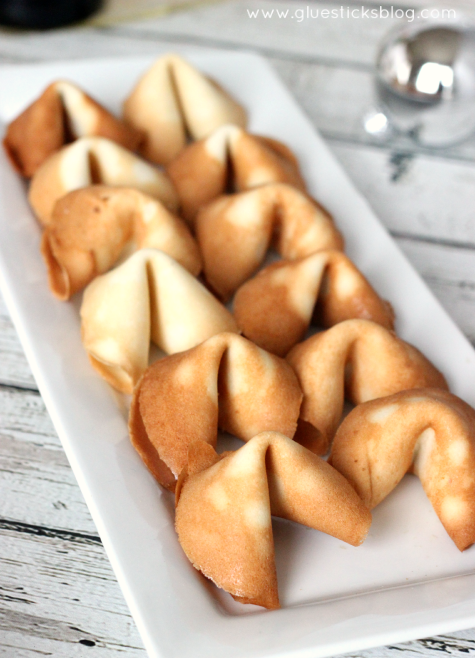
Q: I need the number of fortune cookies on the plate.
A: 12